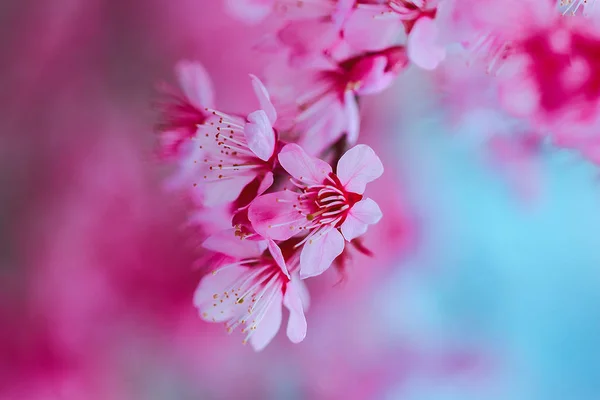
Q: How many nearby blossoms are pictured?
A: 3